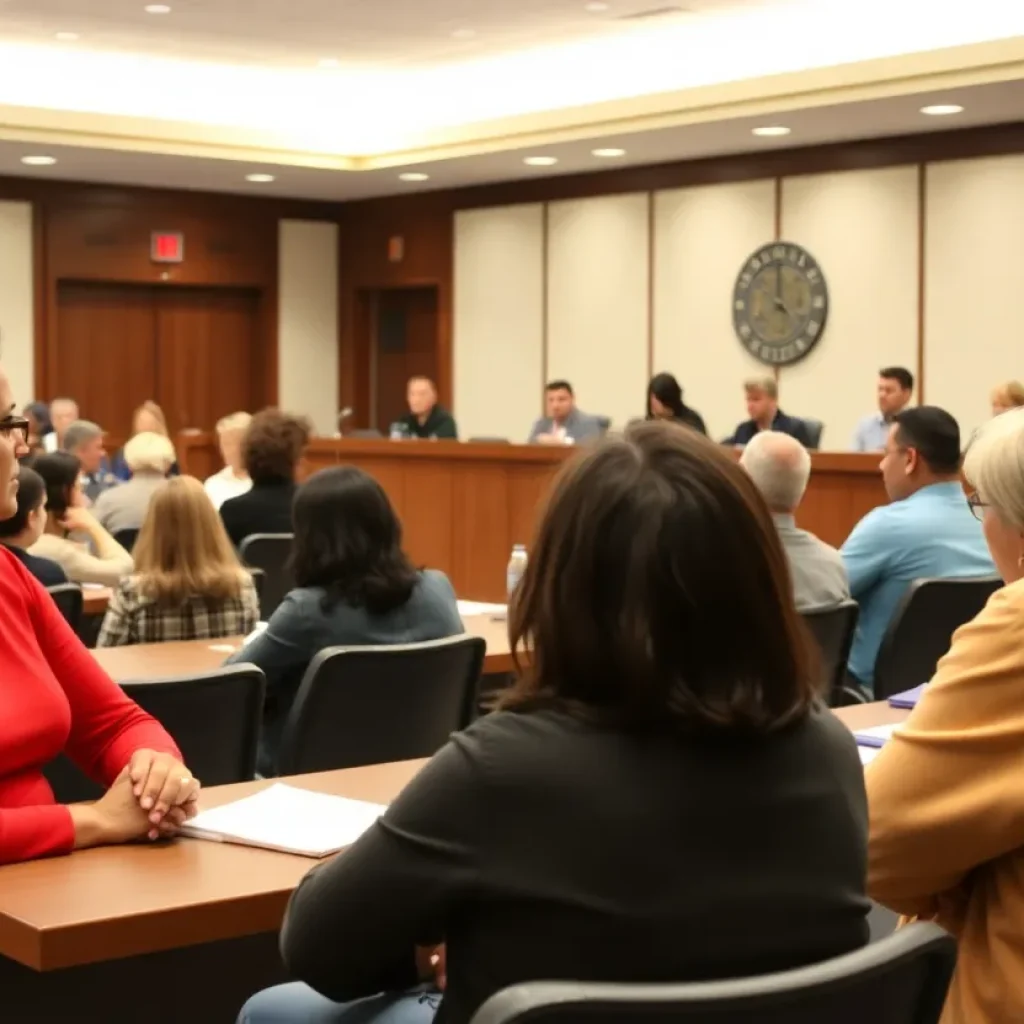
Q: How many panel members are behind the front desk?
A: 6